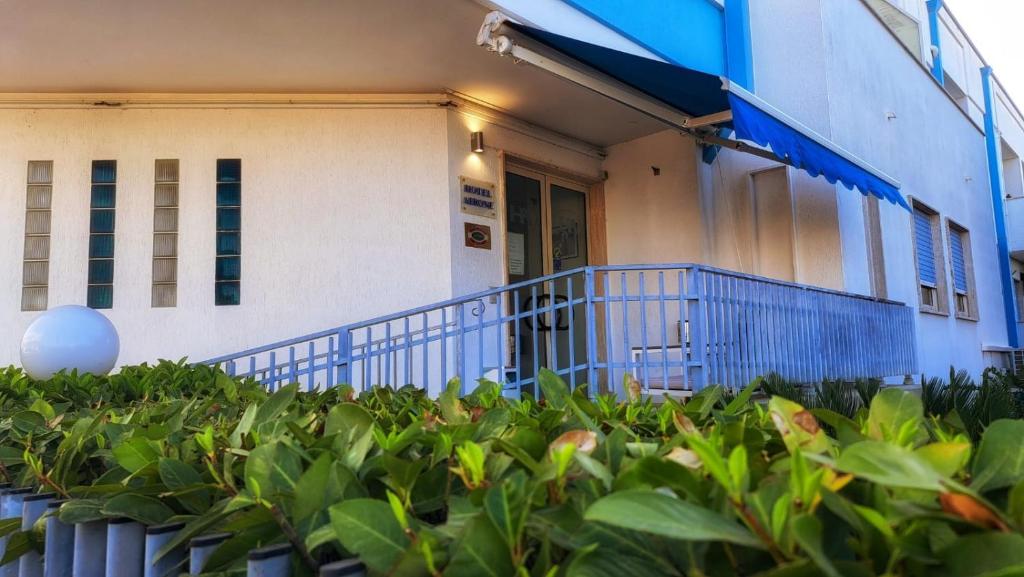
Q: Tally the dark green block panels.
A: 2